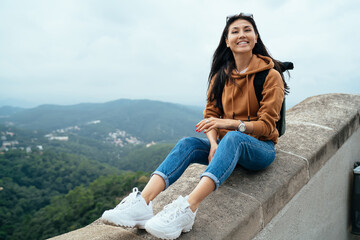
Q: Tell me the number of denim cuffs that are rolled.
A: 2